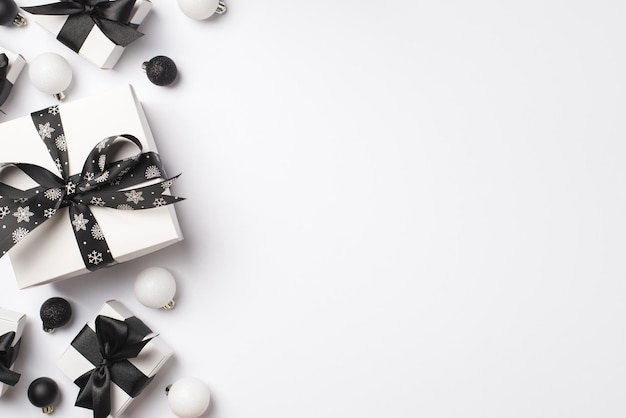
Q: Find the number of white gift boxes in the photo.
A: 5